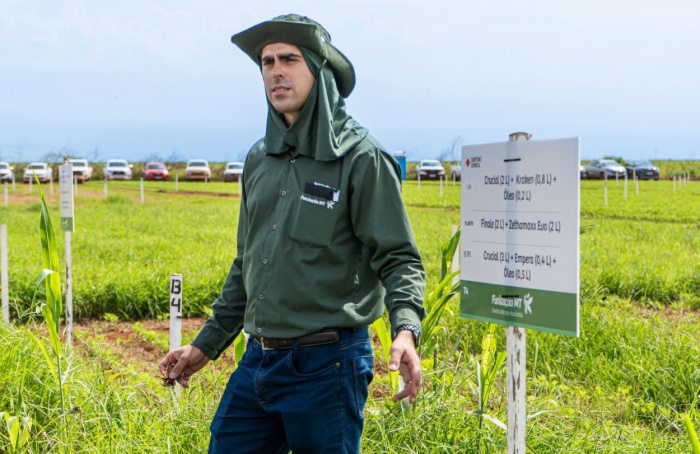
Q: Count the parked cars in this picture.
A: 12